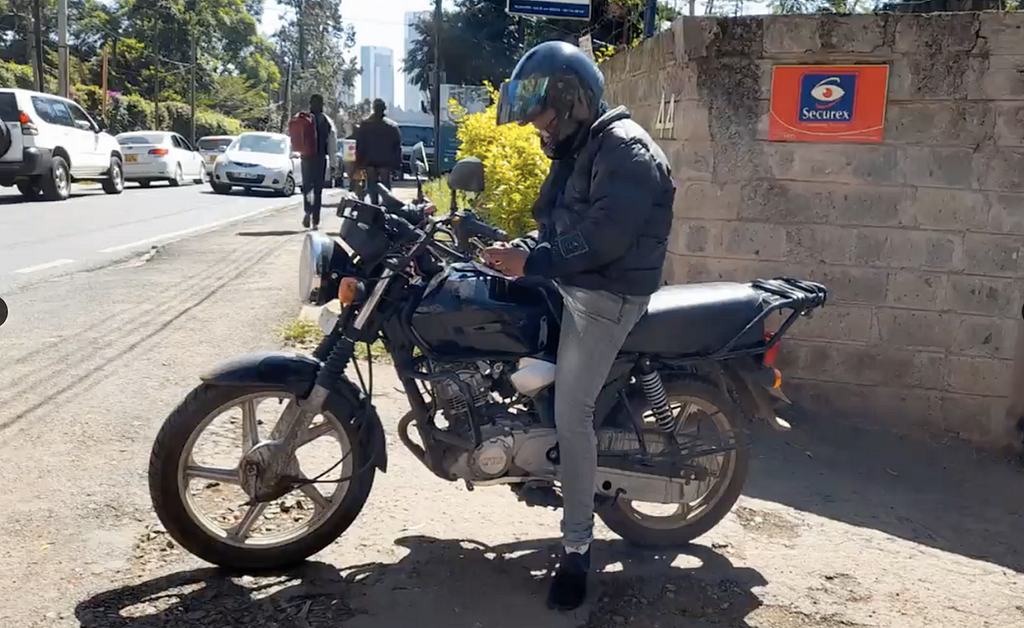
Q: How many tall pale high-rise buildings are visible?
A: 2